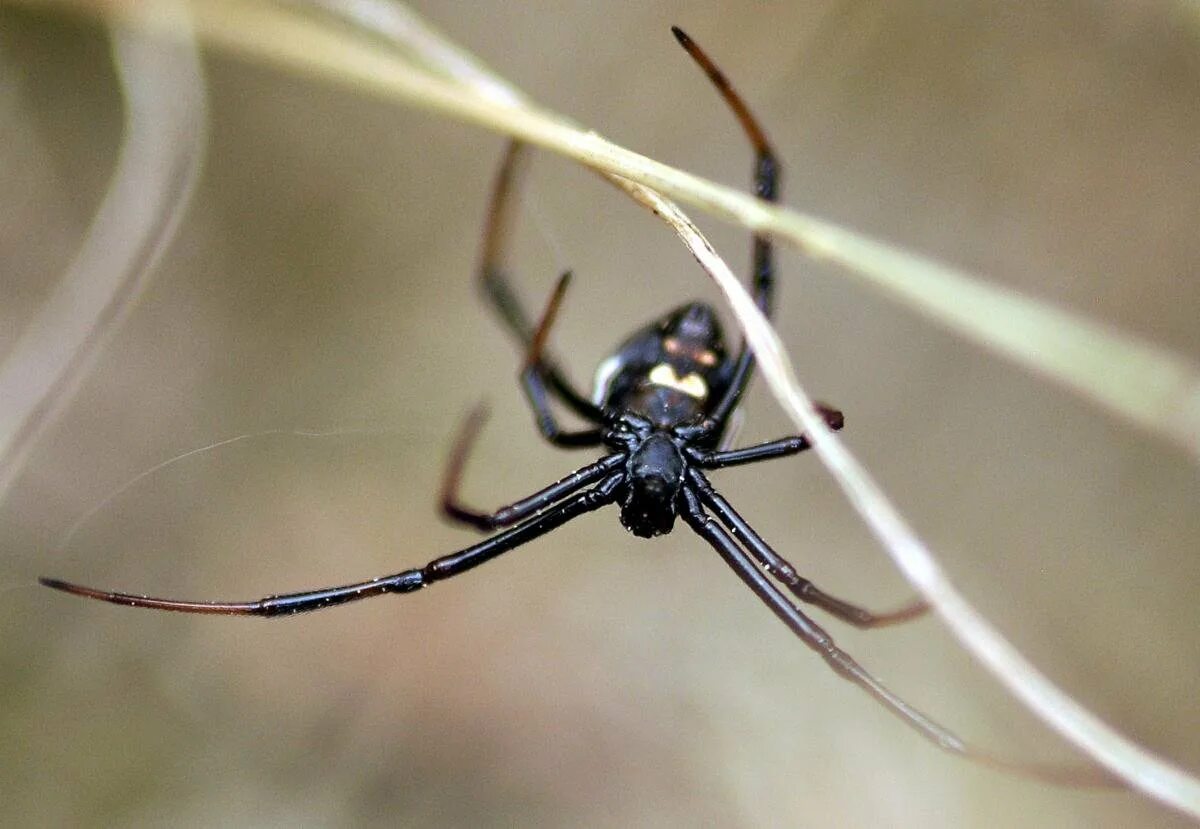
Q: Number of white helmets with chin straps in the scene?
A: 0